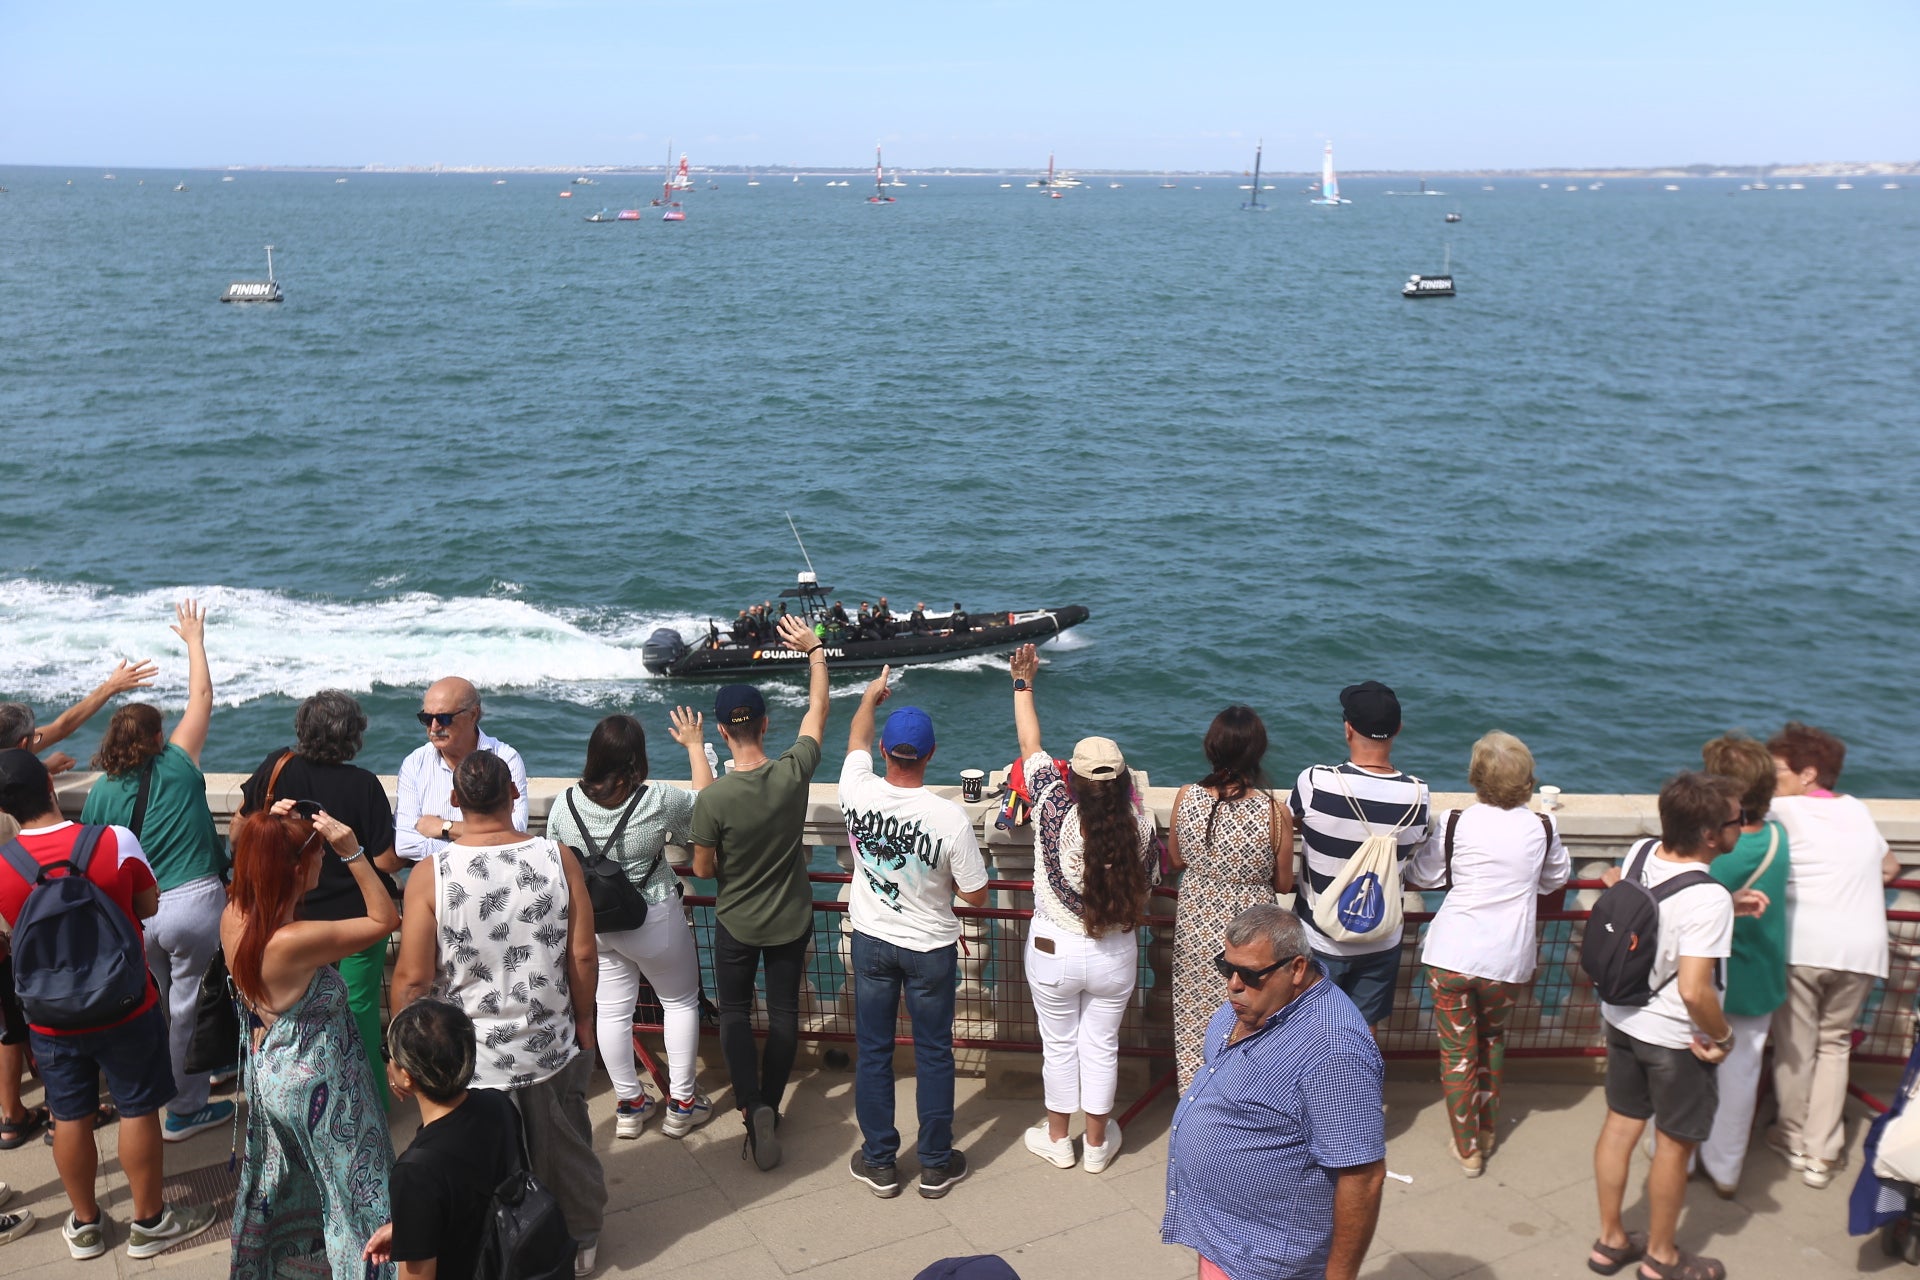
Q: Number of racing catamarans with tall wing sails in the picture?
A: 6